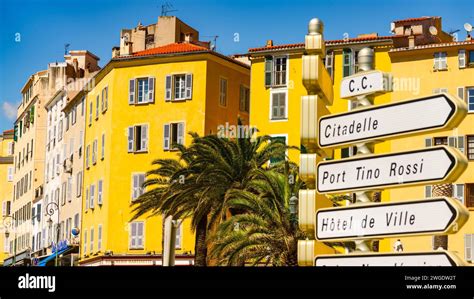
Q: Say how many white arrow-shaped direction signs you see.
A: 4